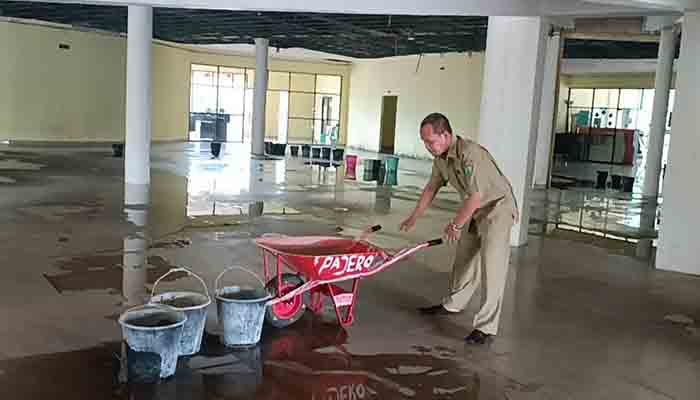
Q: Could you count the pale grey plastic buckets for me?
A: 3